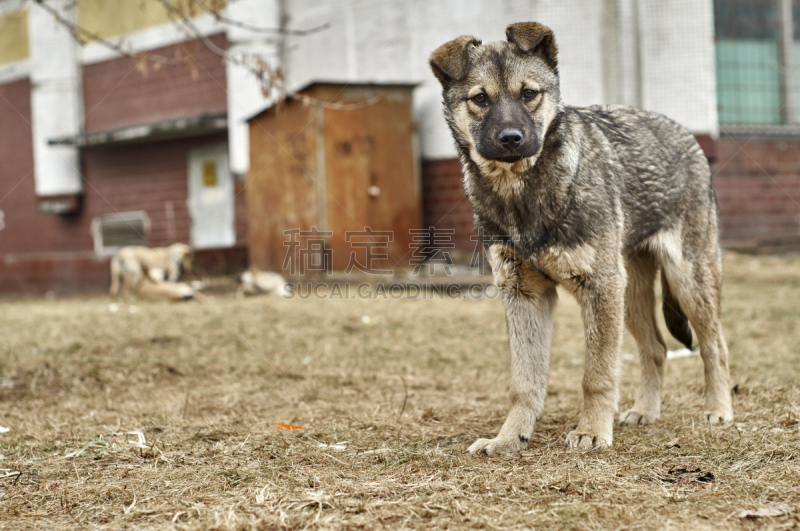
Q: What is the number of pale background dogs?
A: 3